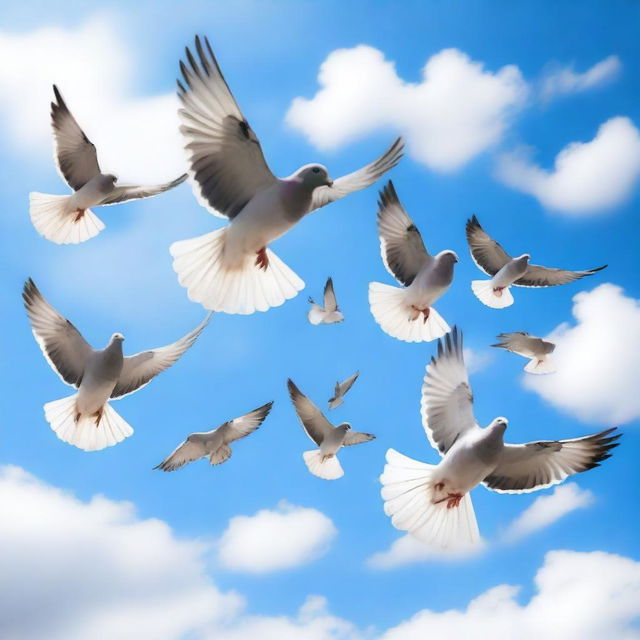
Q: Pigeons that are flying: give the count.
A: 11